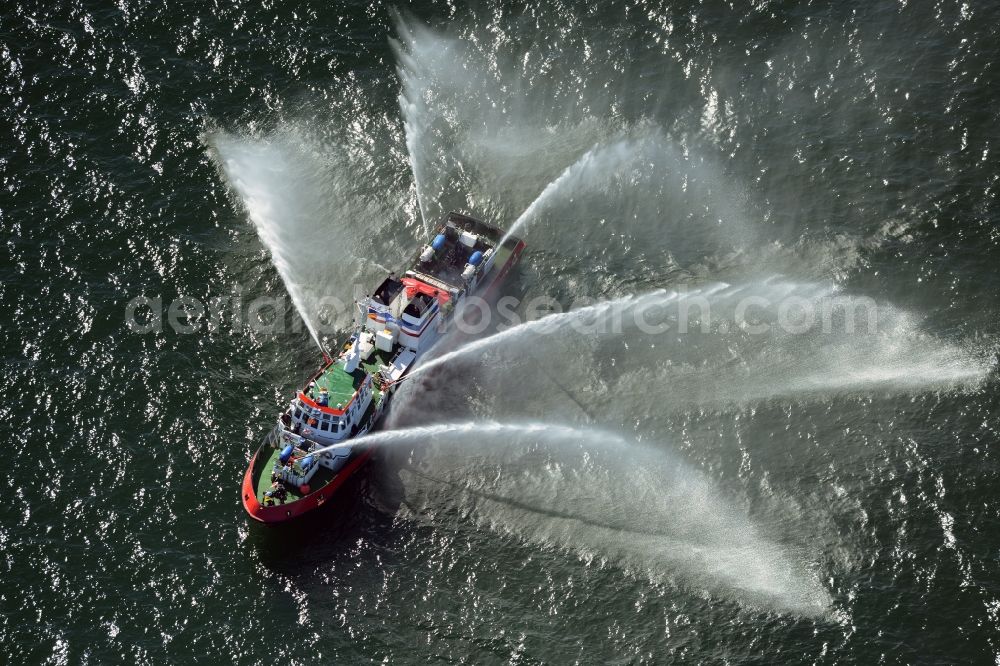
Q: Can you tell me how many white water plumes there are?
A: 5